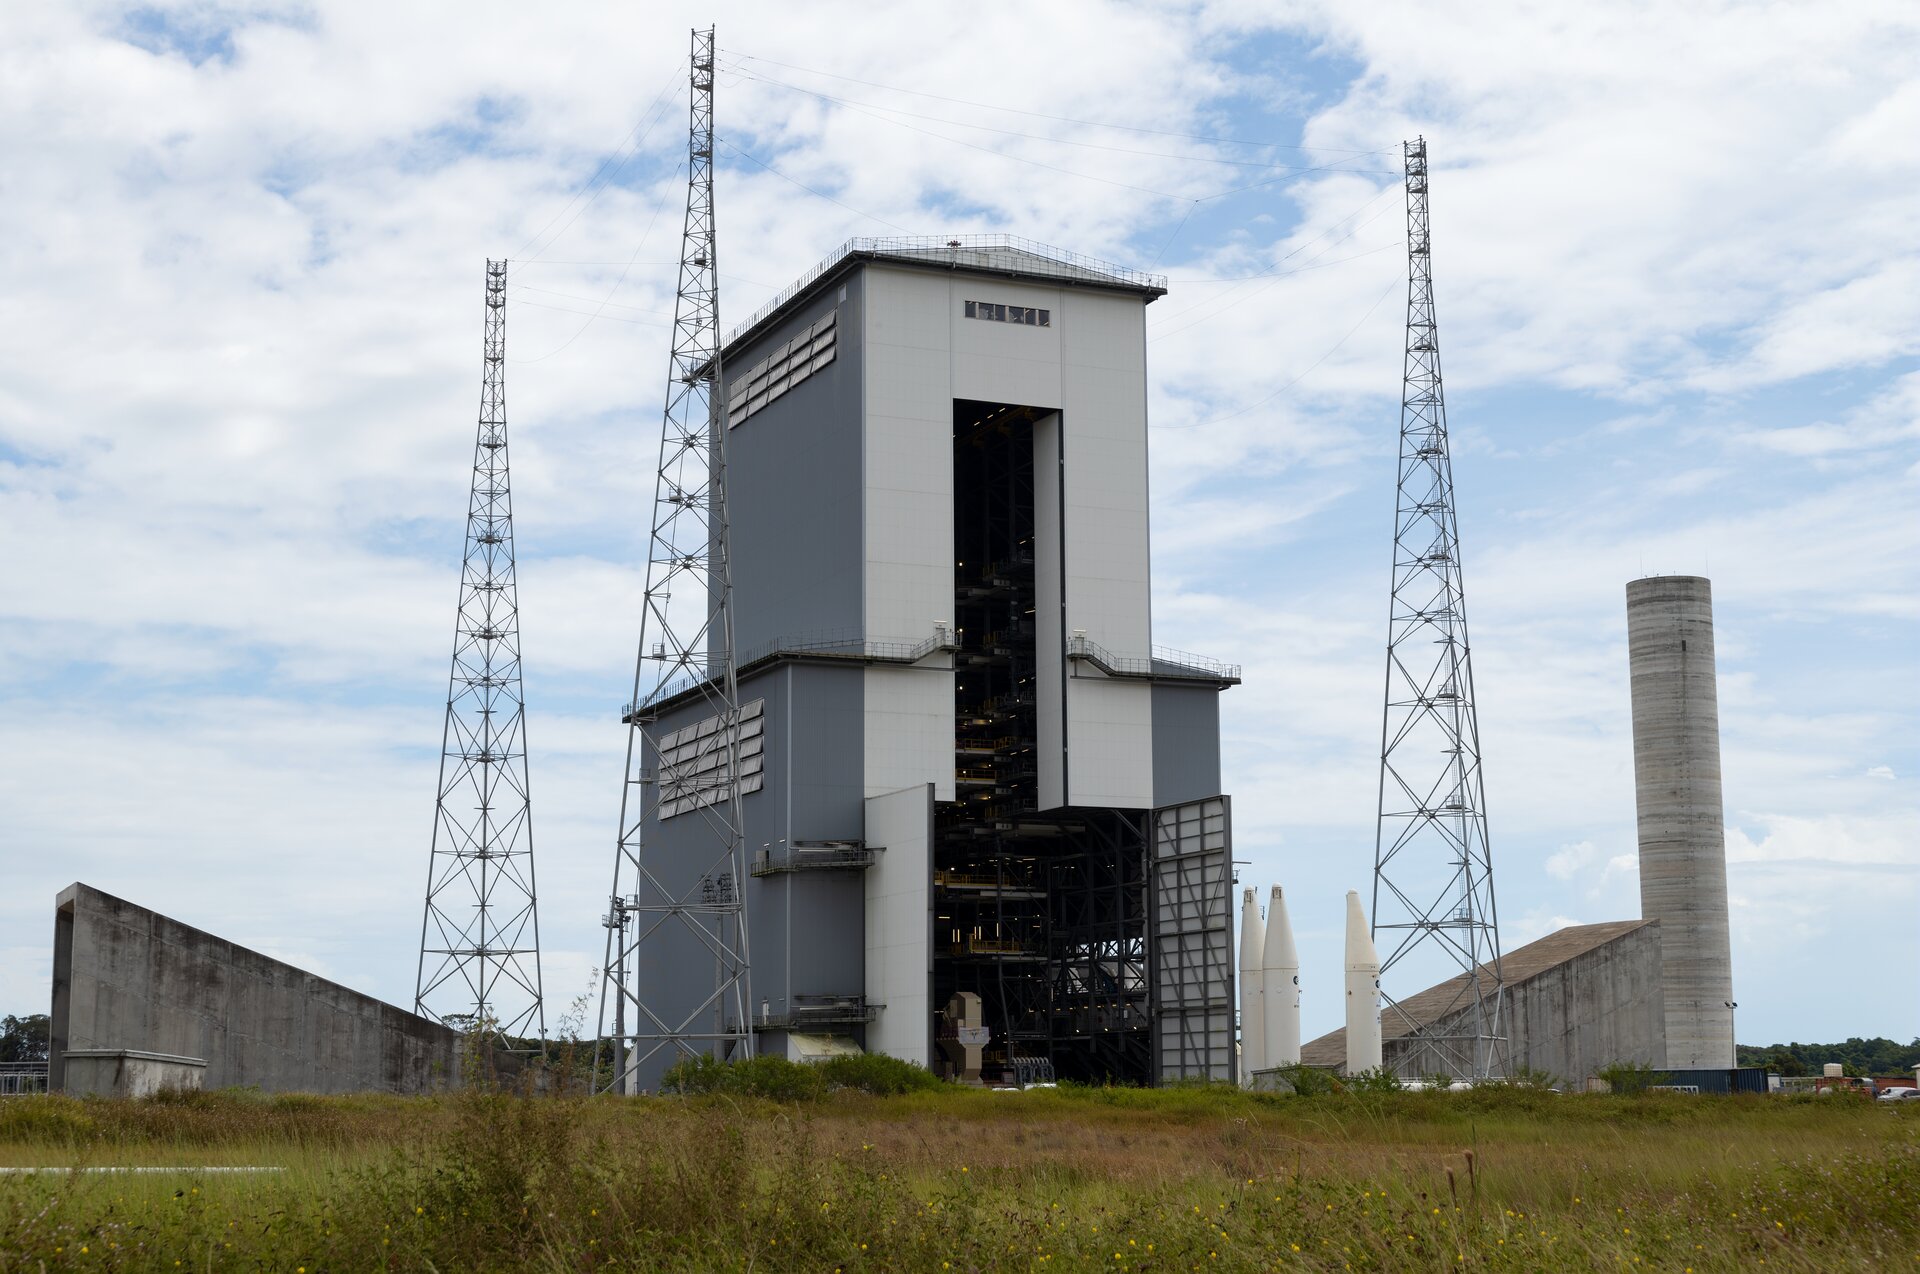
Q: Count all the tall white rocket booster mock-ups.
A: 3